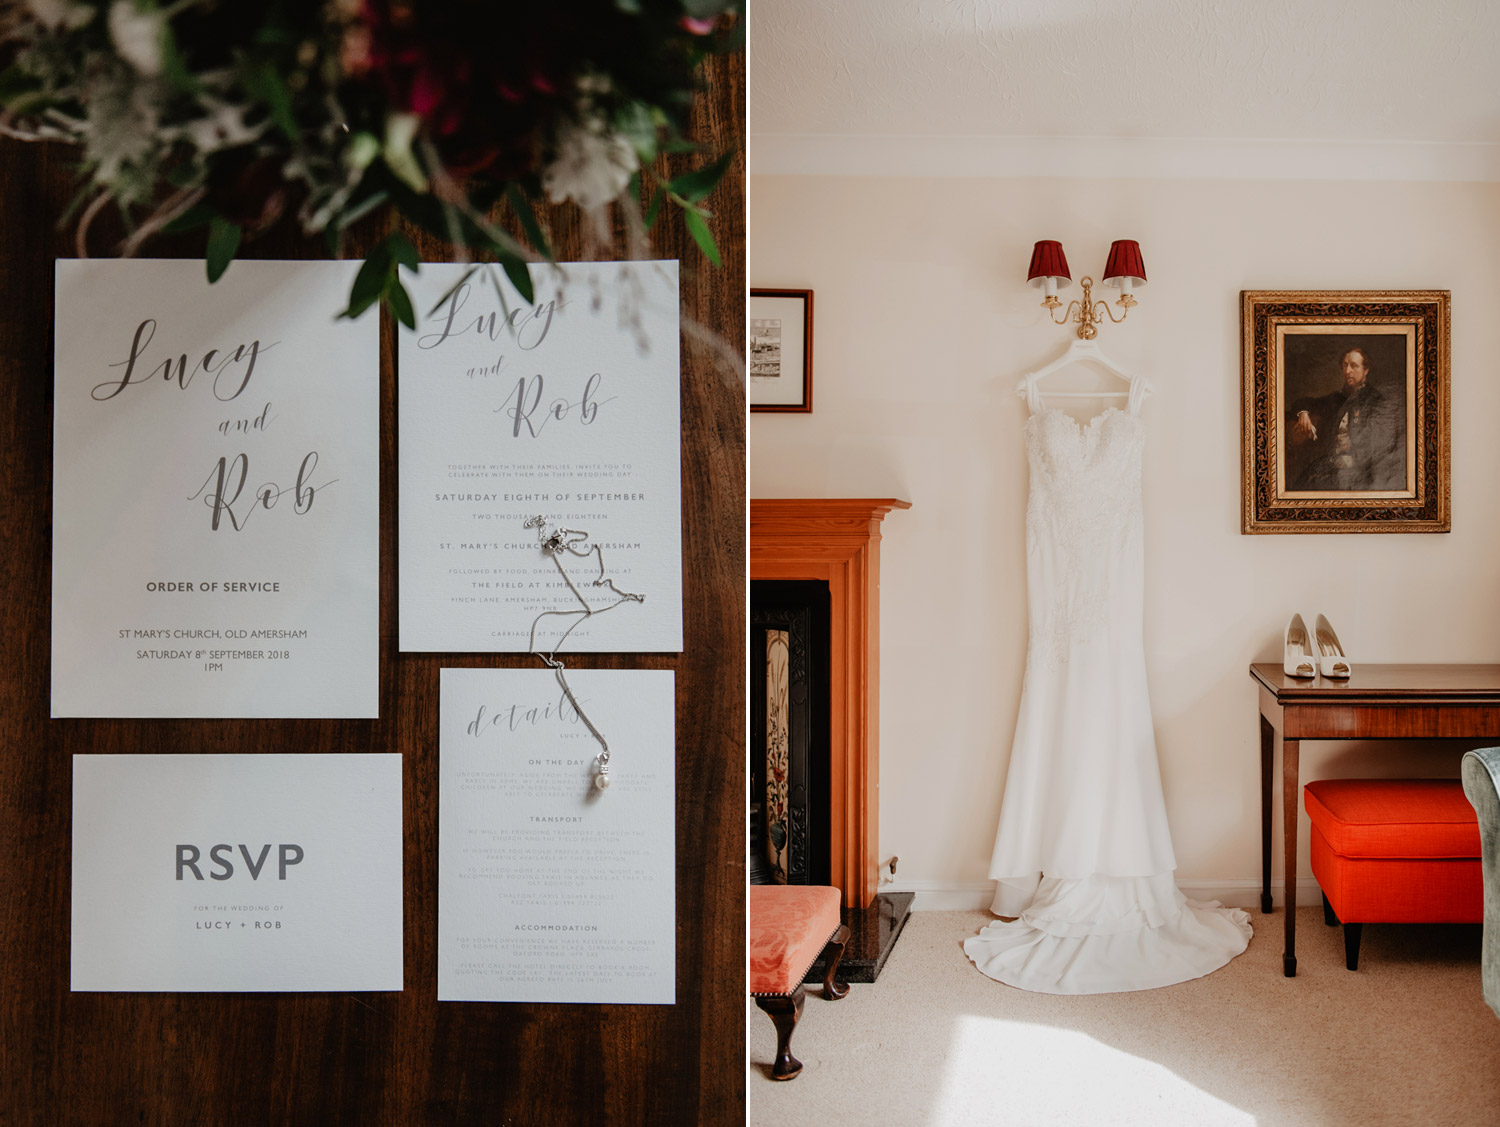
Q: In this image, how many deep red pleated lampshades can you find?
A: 2